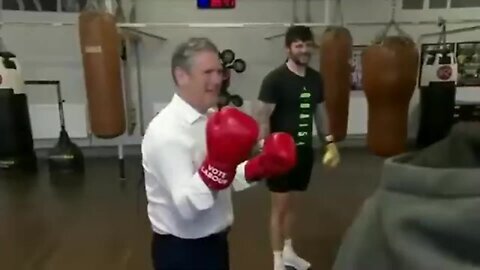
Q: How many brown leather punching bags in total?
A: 3